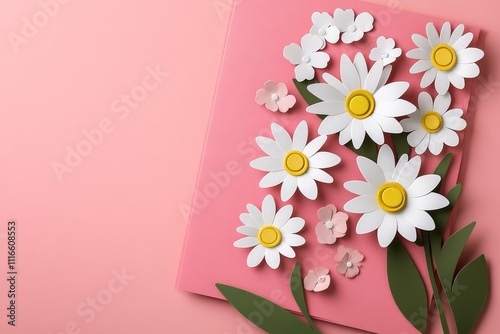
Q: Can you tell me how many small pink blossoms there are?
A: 4